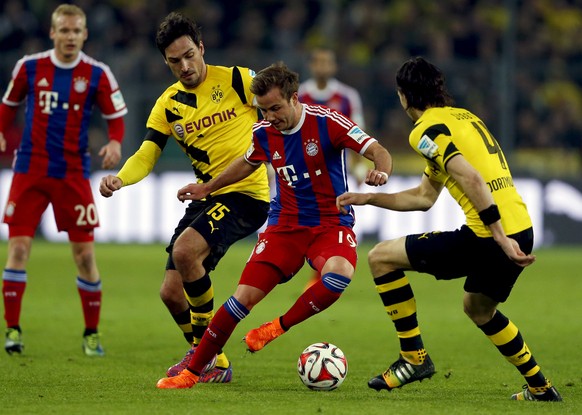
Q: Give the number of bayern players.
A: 3